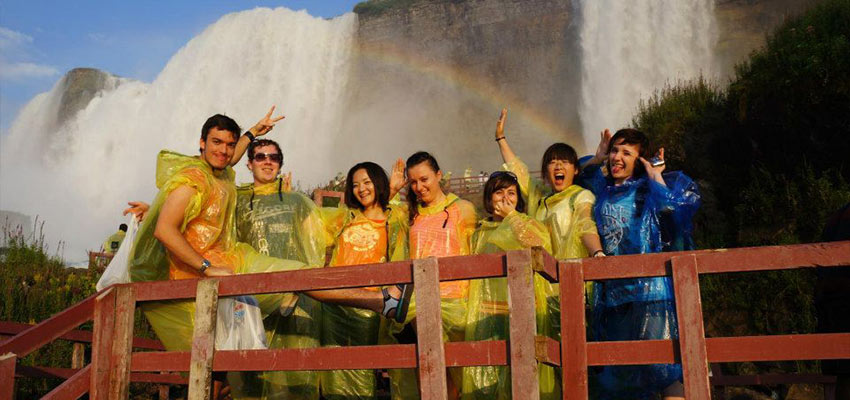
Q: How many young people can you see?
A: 7